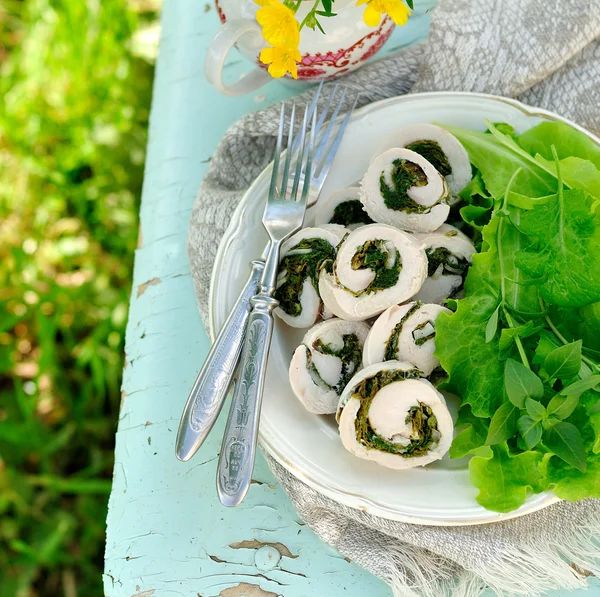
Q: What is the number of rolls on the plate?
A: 9